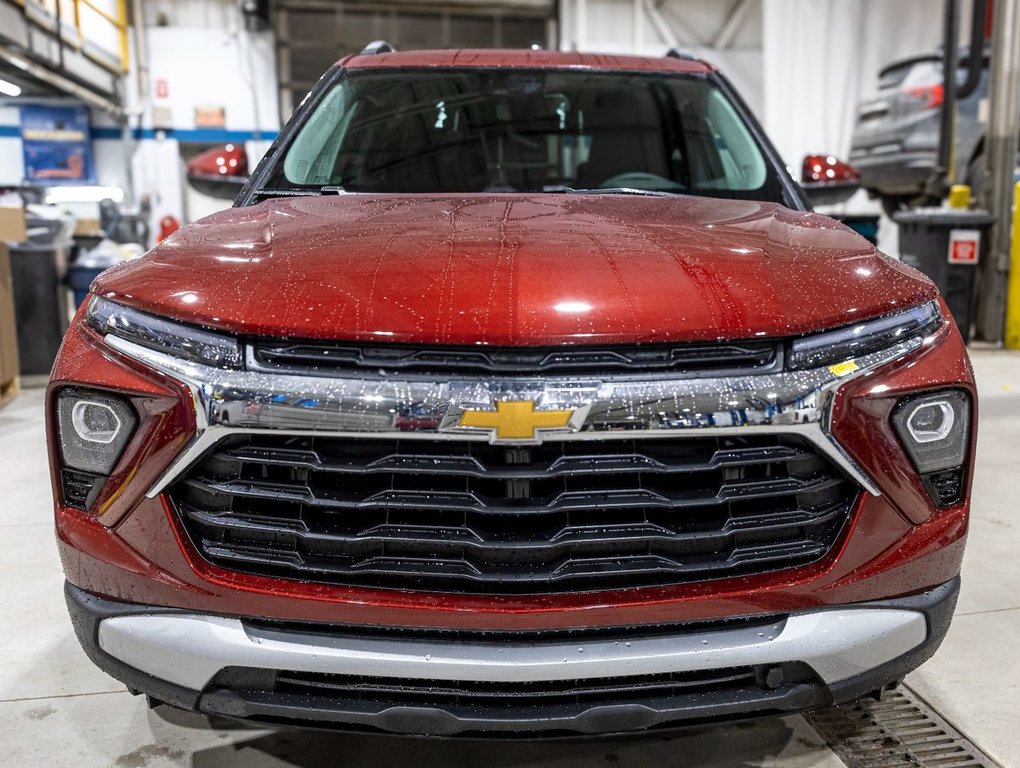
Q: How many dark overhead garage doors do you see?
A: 1